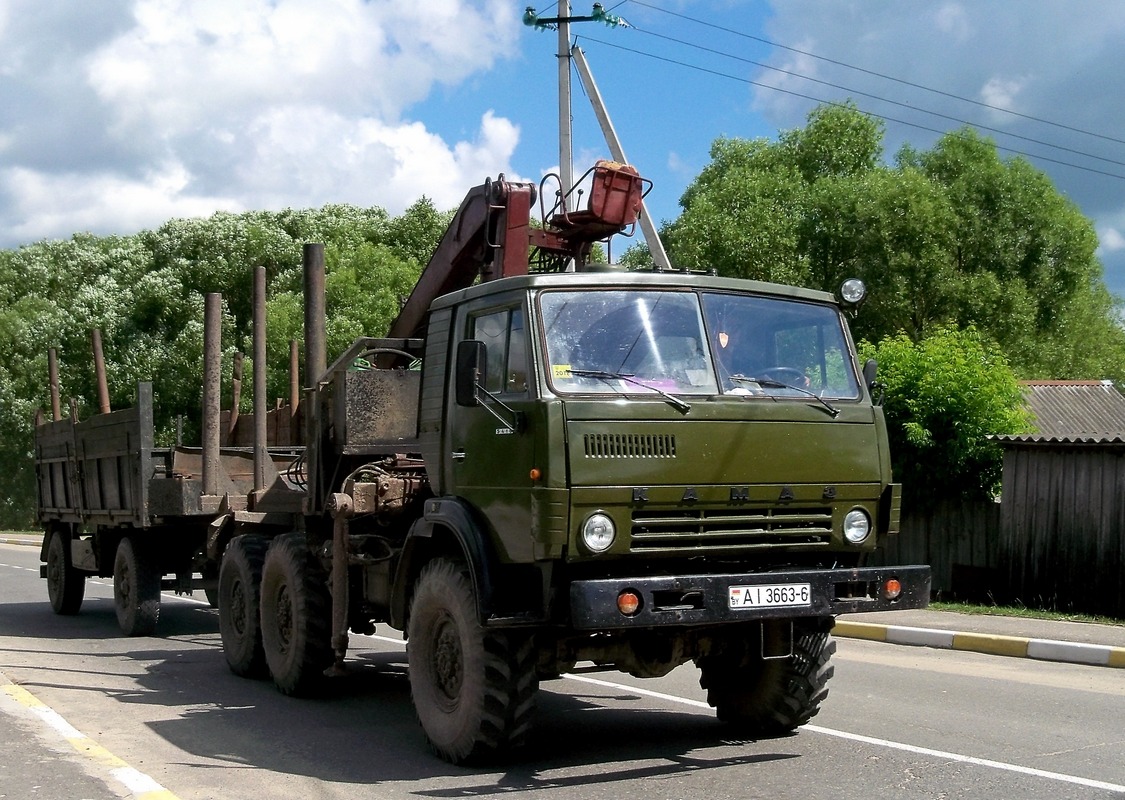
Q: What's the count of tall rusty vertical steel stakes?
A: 7